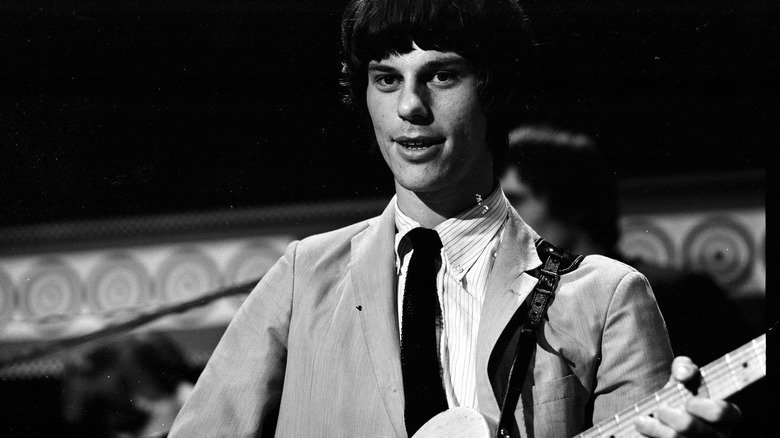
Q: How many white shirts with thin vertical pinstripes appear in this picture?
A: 1